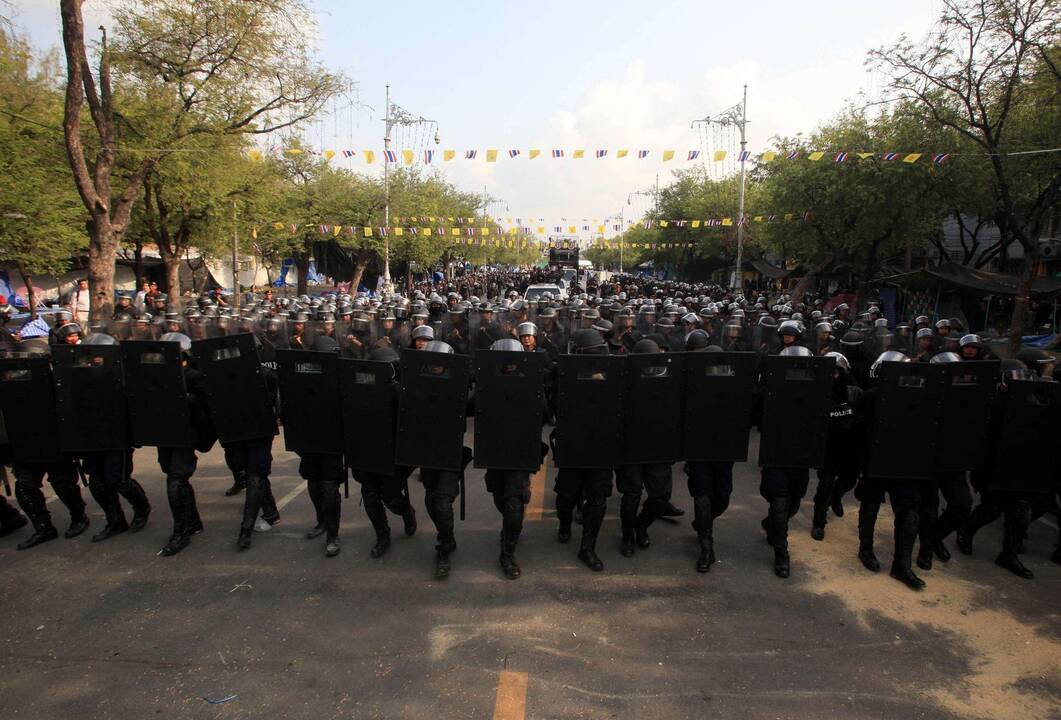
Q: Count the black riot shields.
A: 15